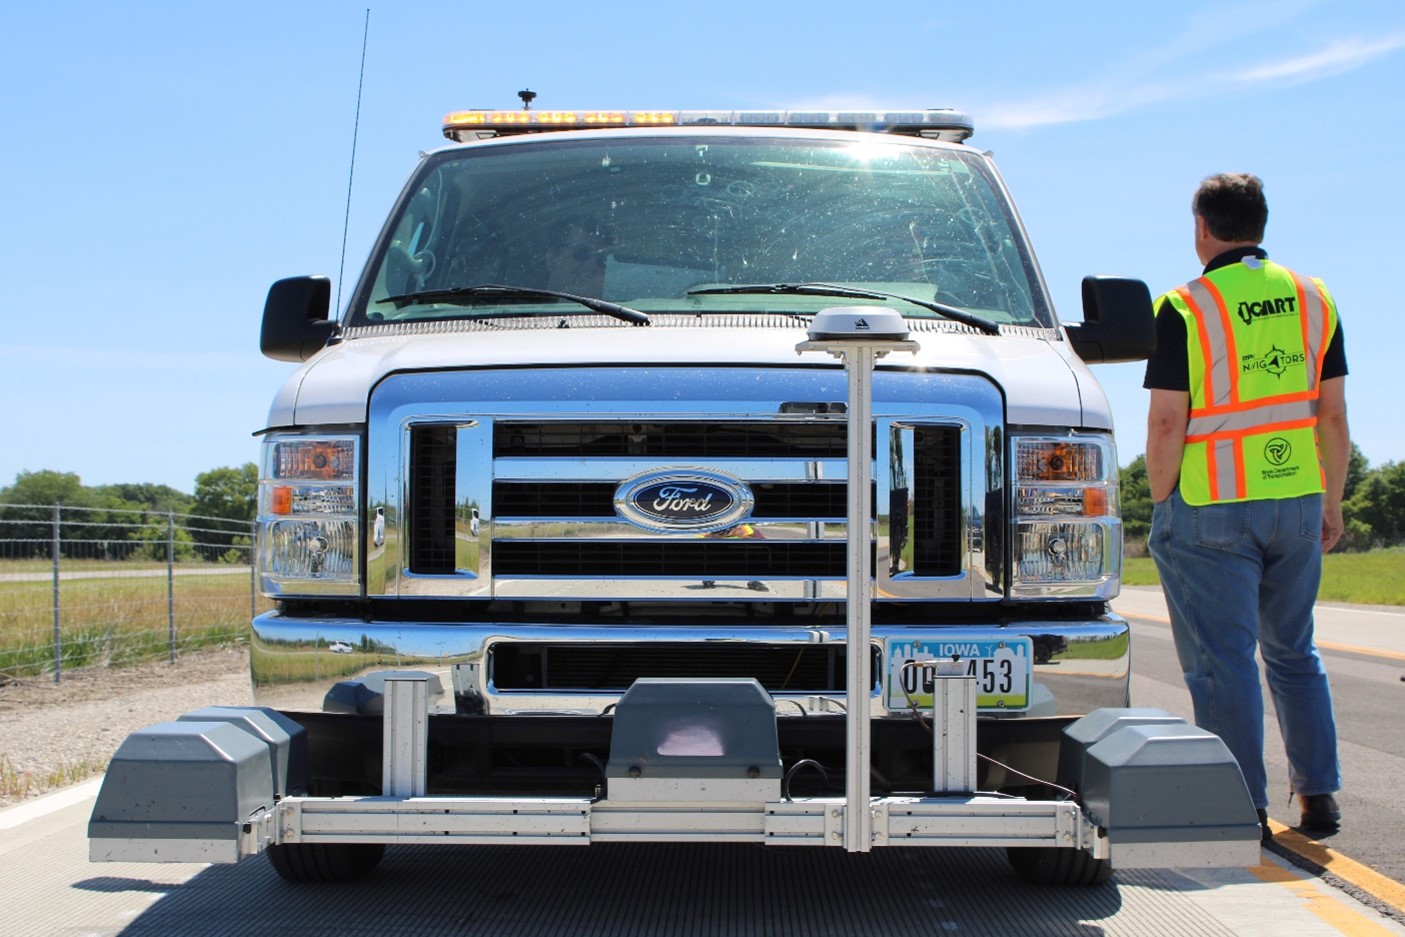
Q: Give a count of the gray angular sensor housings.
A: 5